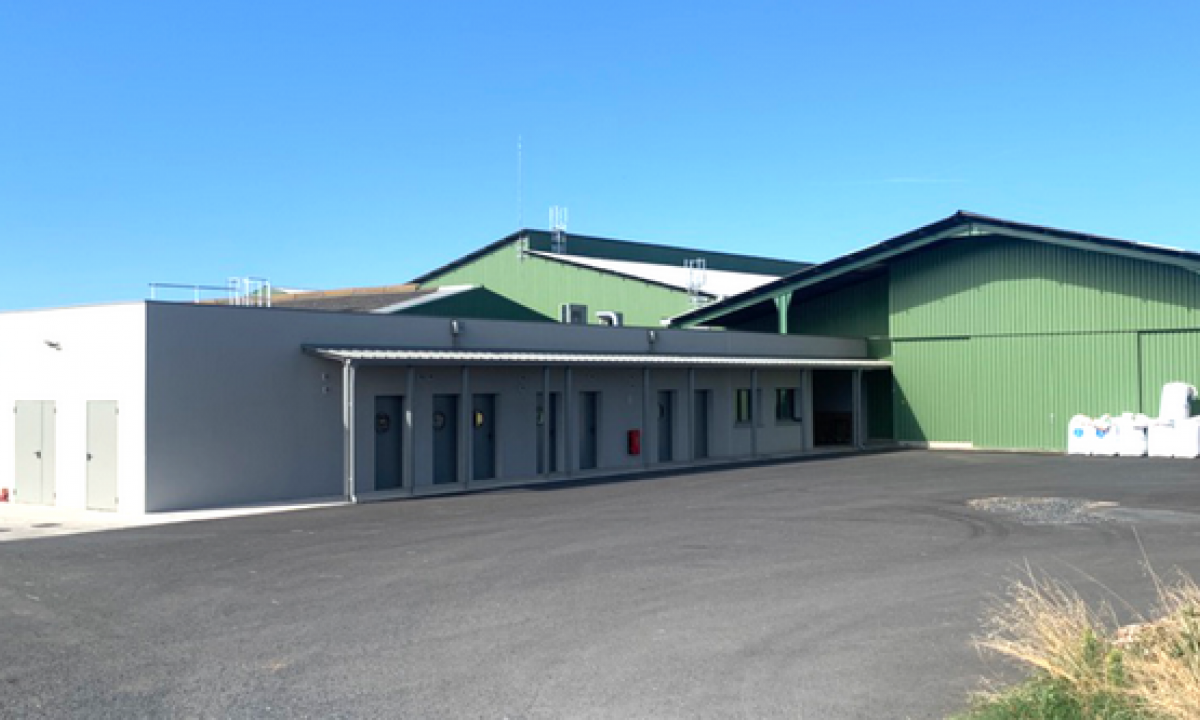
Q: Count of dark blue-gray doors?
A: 7